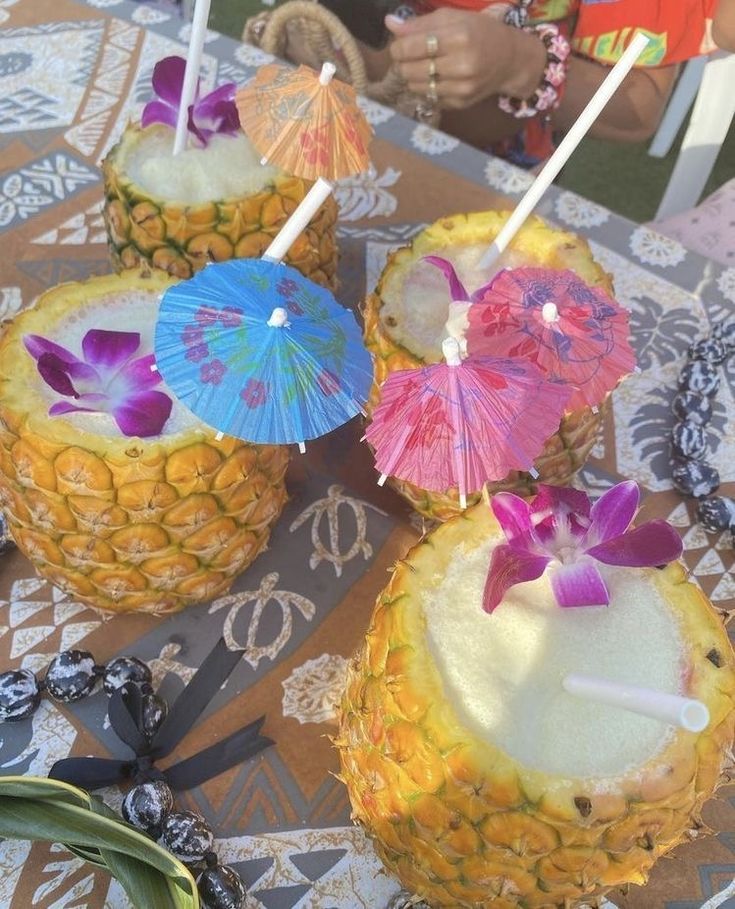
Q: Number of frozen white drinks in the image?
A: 4